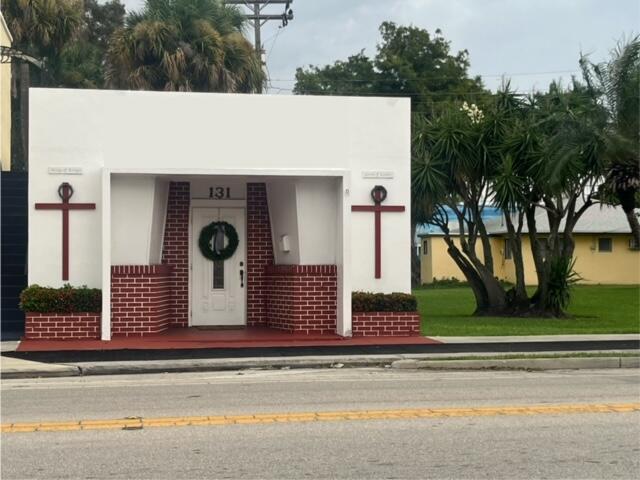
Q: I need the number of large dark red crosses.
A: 2